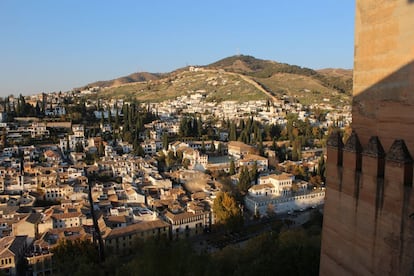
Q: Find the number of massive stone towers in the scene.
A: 1